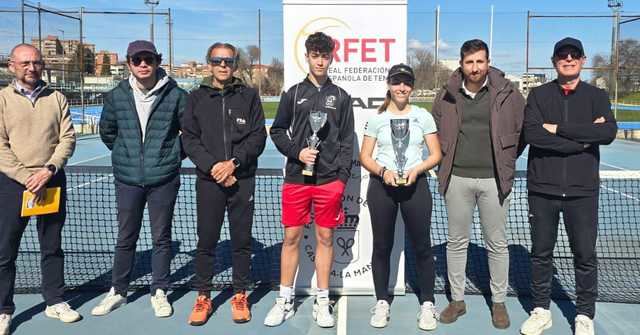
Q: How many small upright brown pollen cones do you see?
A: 0